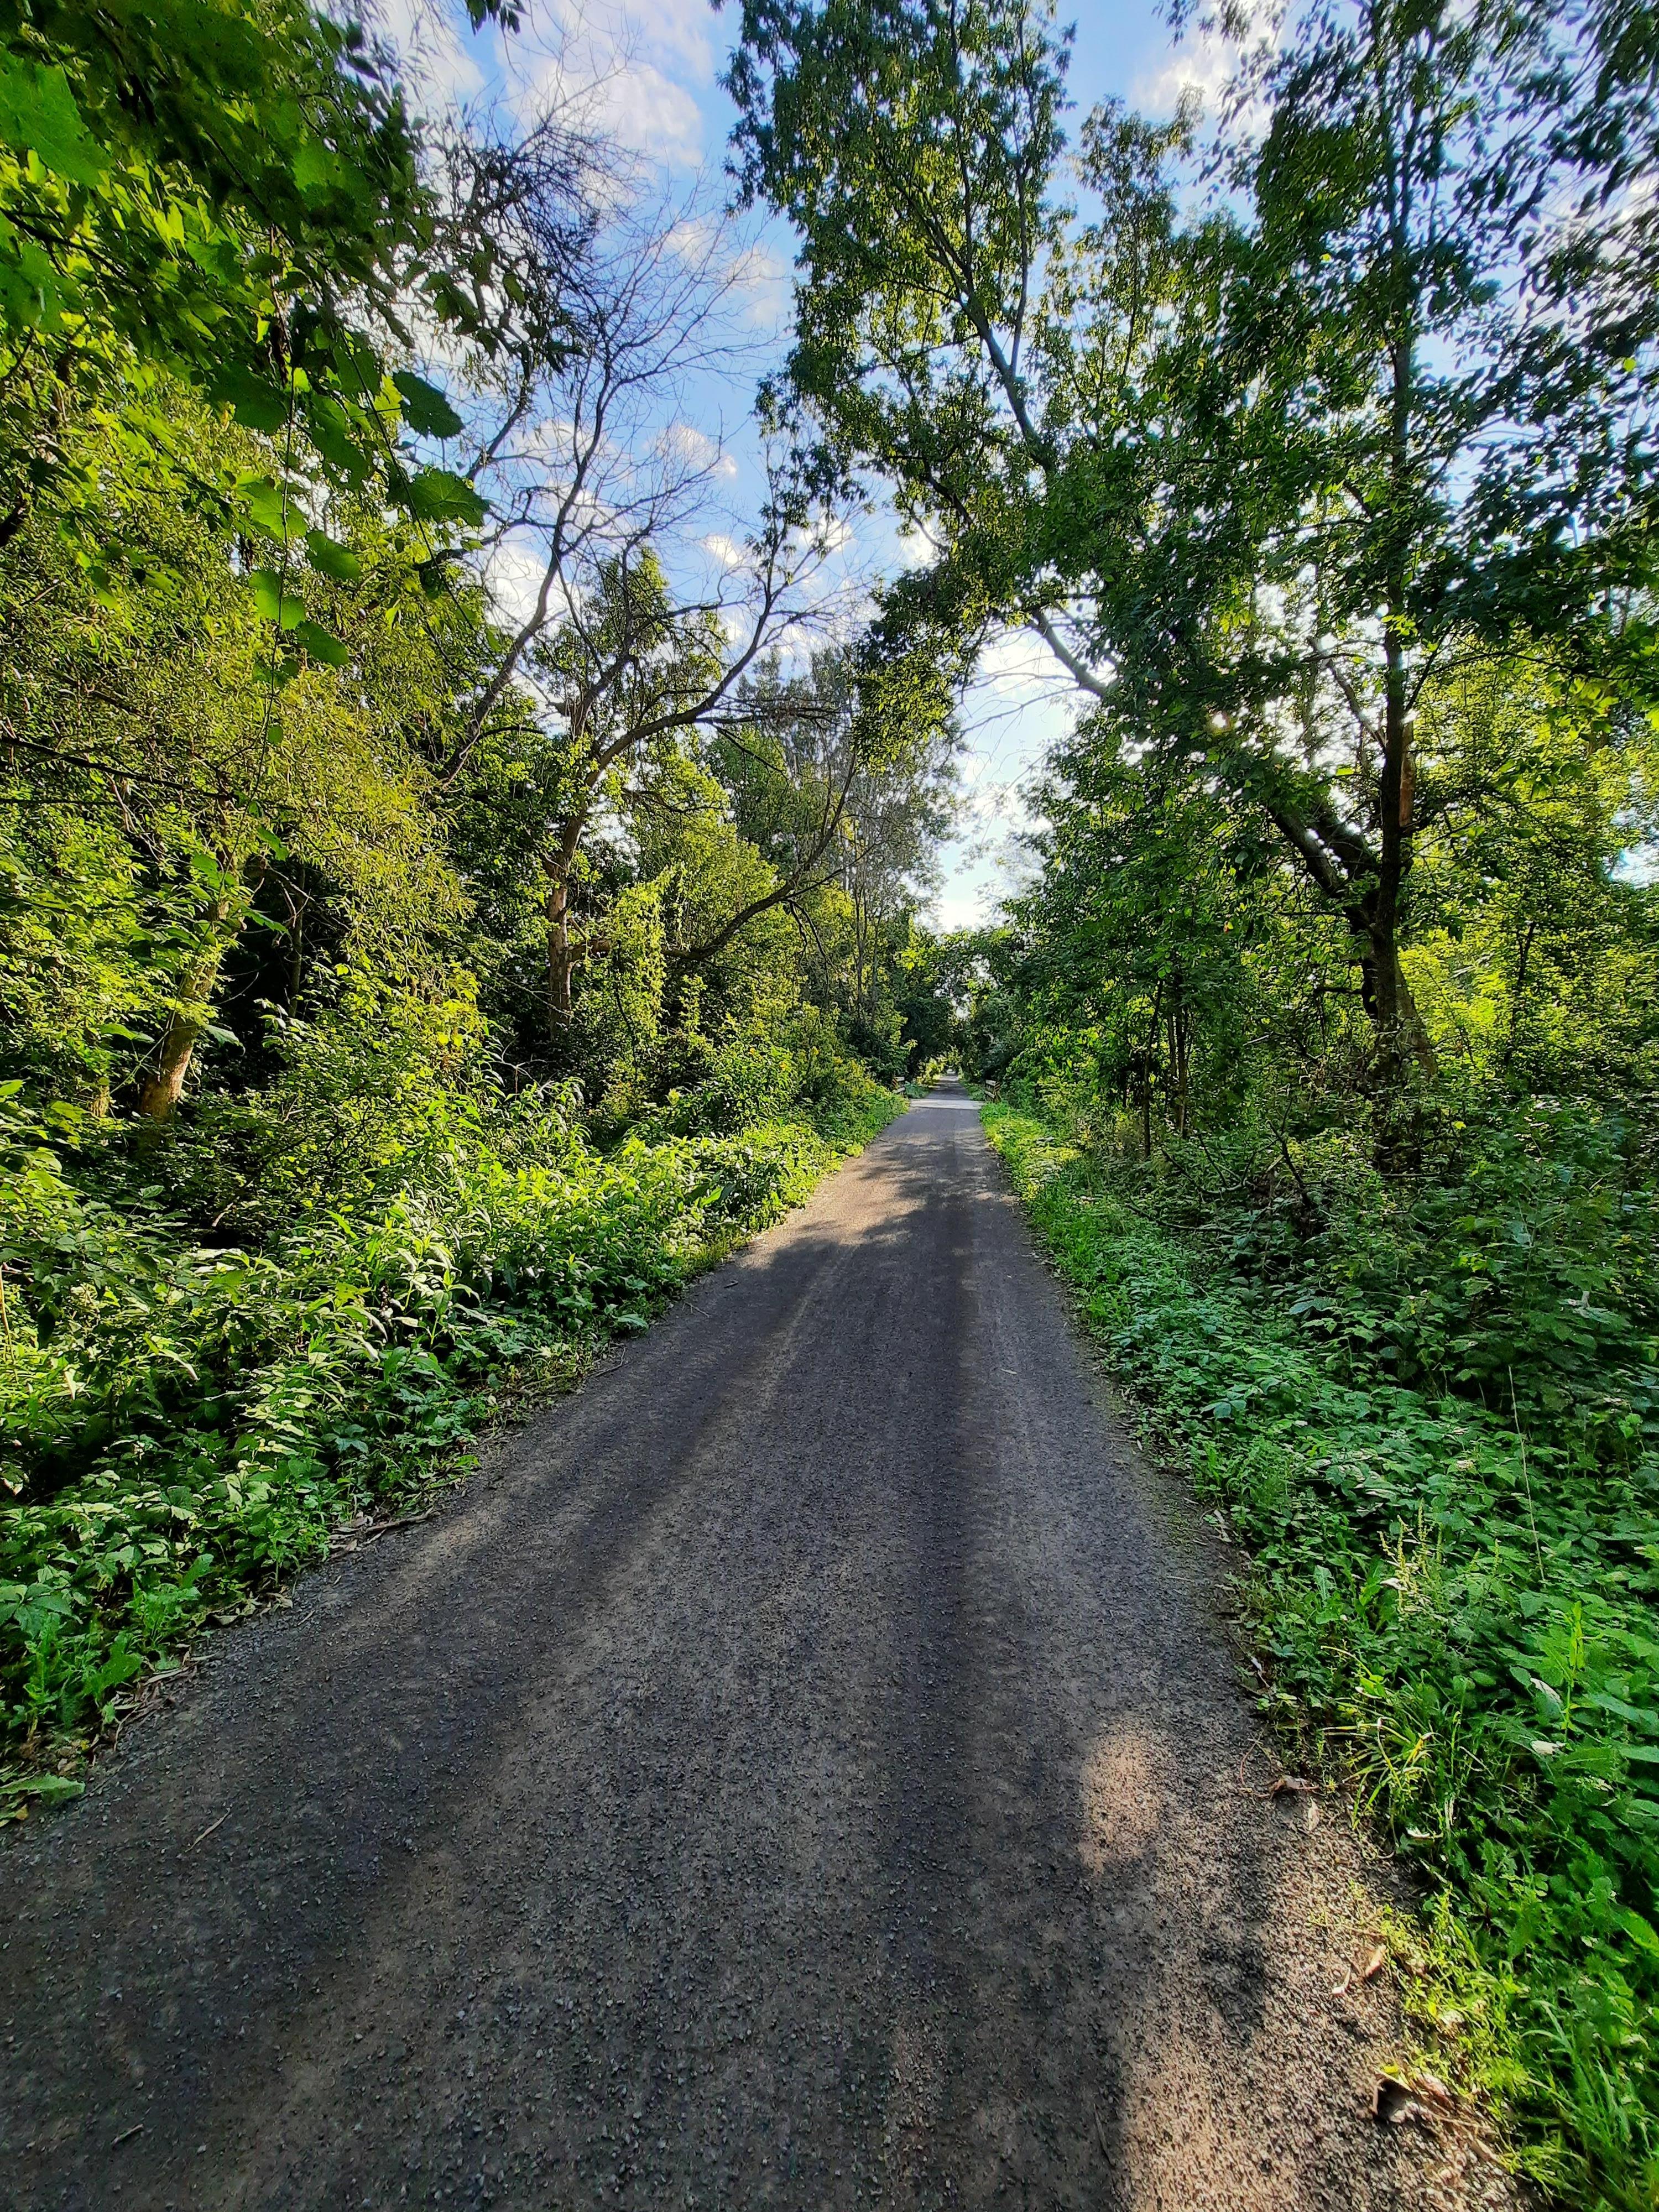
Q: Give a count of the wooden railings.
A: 2